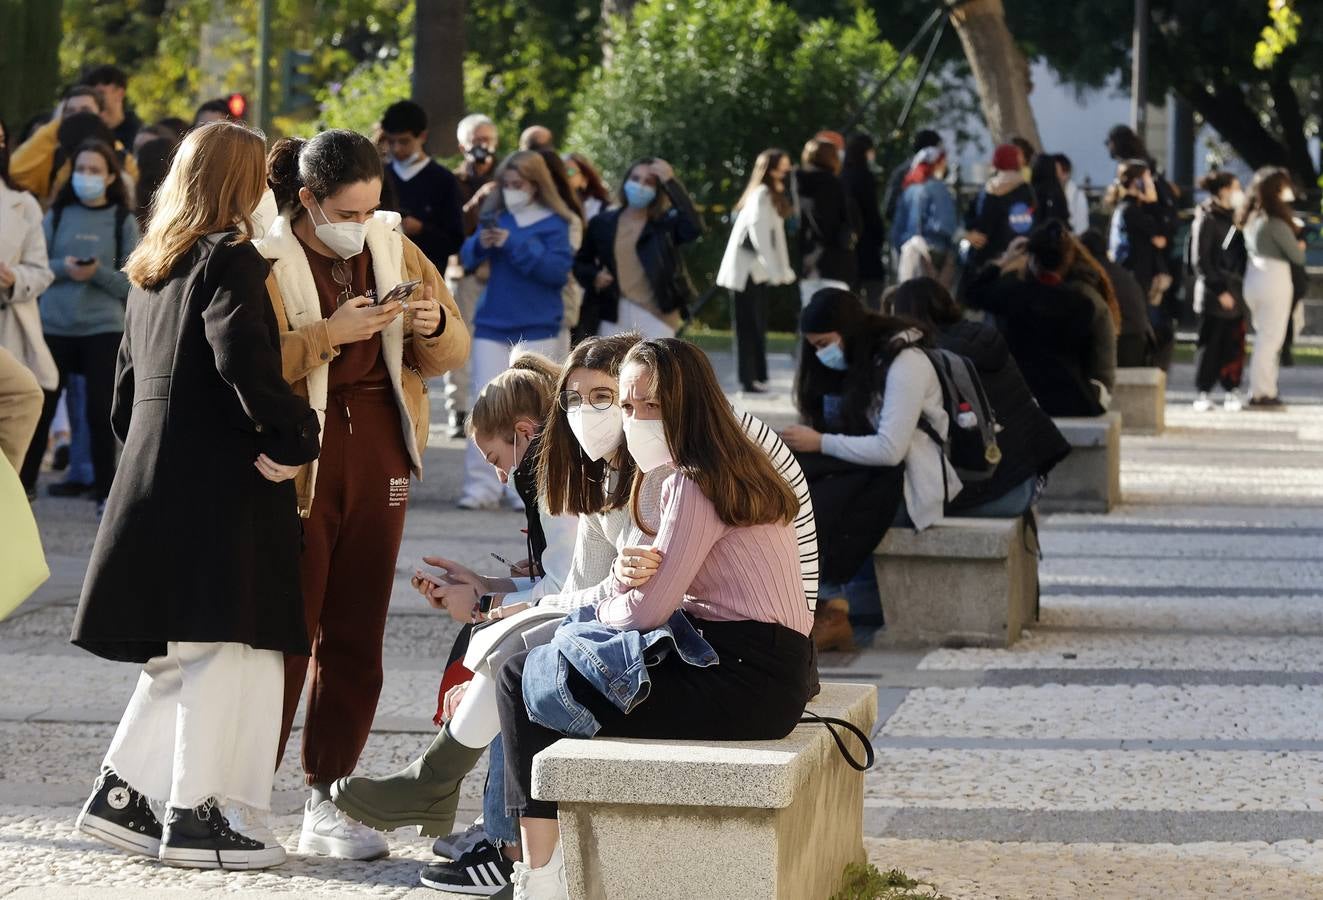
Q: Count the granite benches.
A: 4